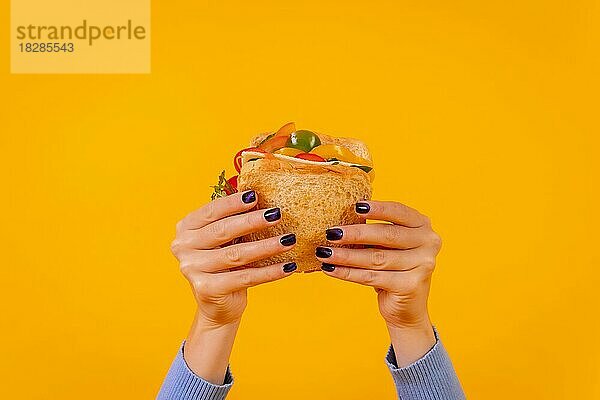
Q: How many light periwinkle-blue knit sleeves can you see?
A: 2